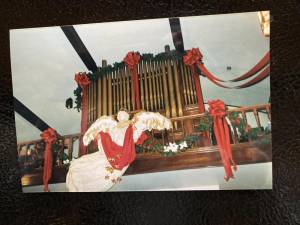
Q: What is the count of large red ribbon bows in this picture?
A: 5